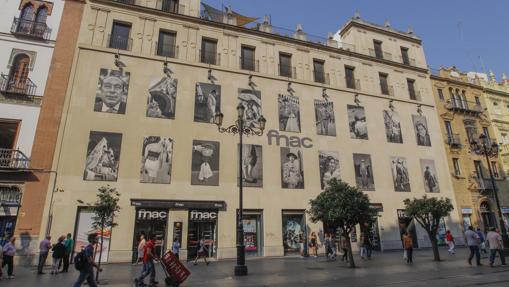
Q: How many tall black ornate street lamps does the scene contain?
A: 2